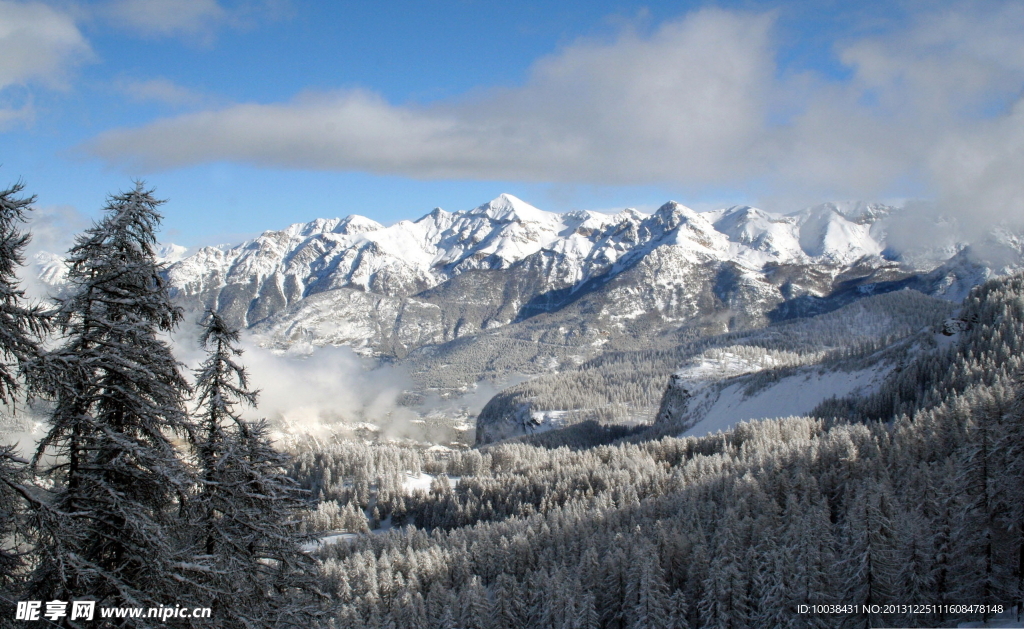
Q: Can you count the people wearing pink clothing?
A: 0